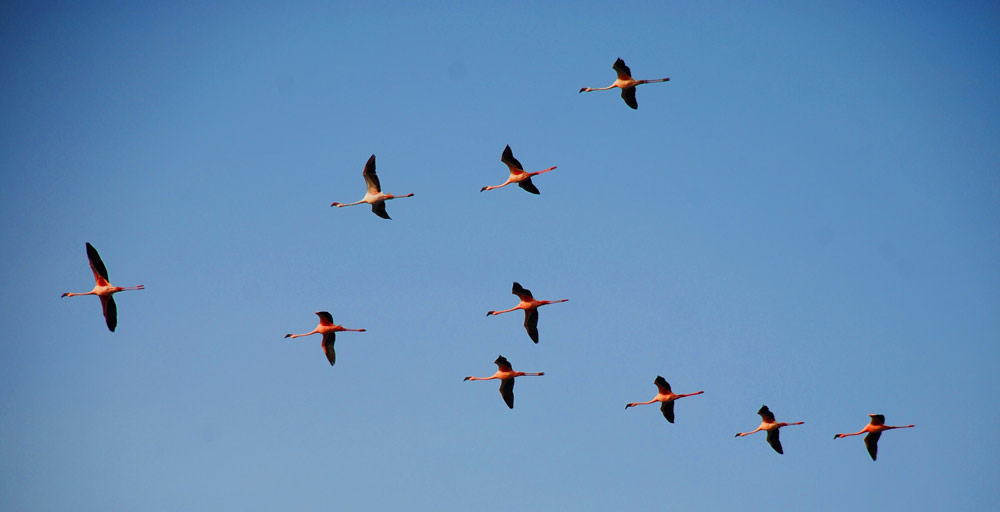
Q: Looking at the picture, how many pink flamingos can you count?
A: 10